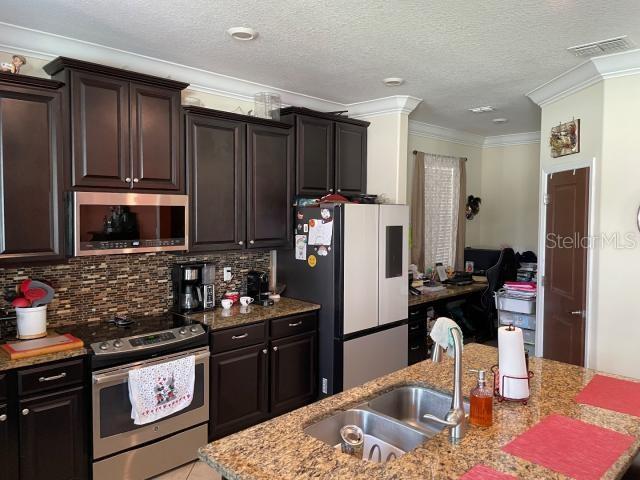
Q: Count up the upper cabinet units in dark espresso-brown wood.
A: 4